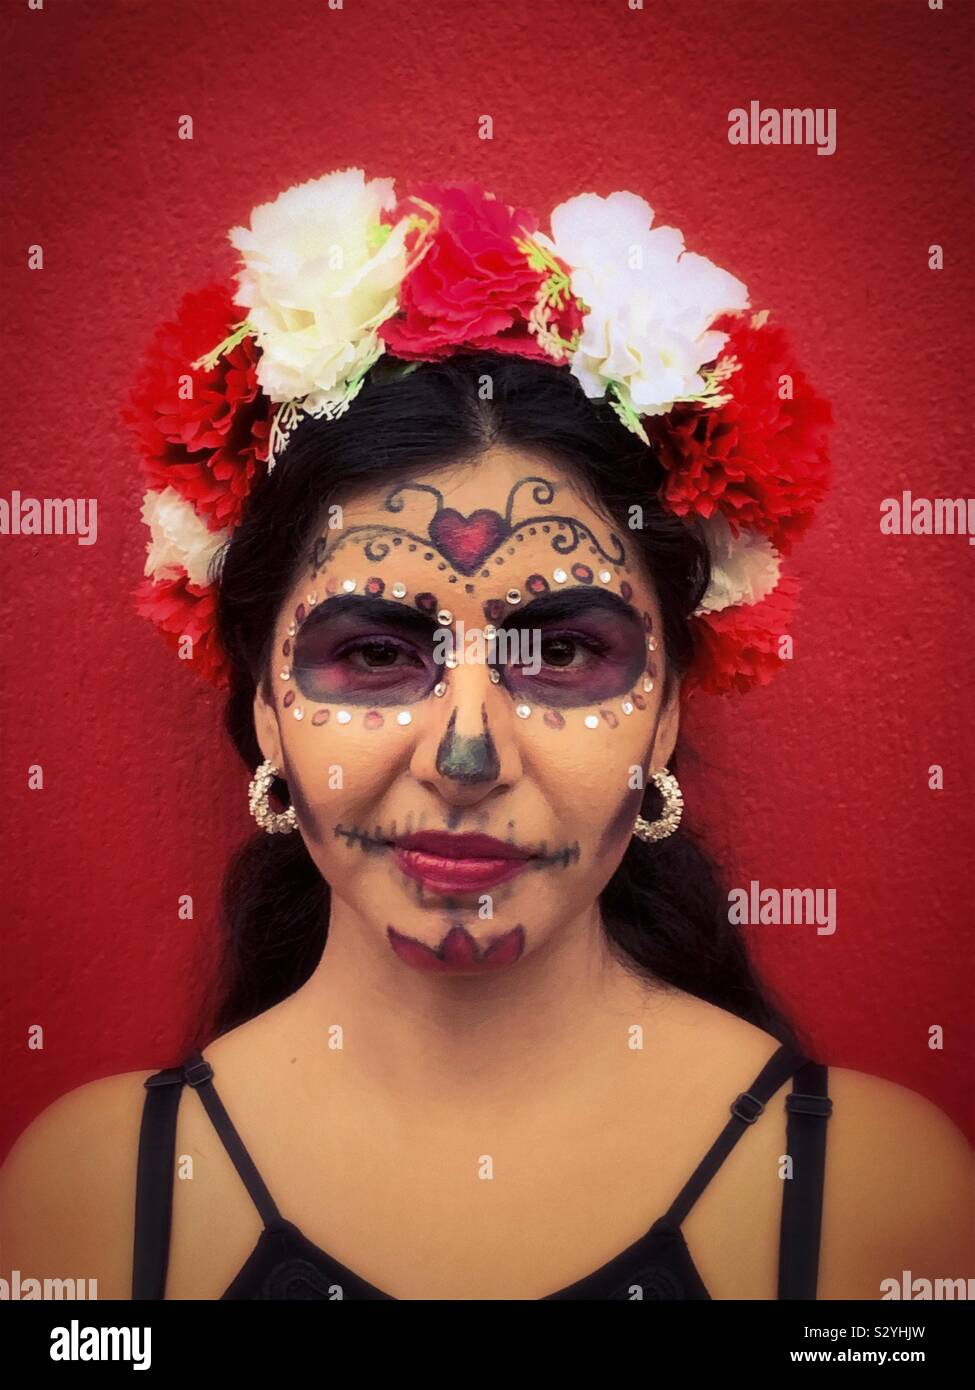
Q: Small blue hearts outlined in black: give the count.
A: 0